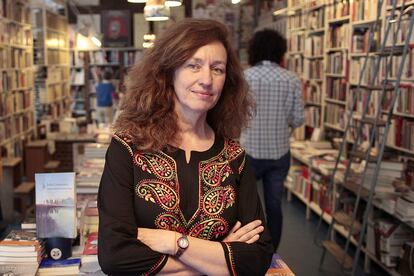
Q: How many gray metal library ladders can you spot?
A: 1